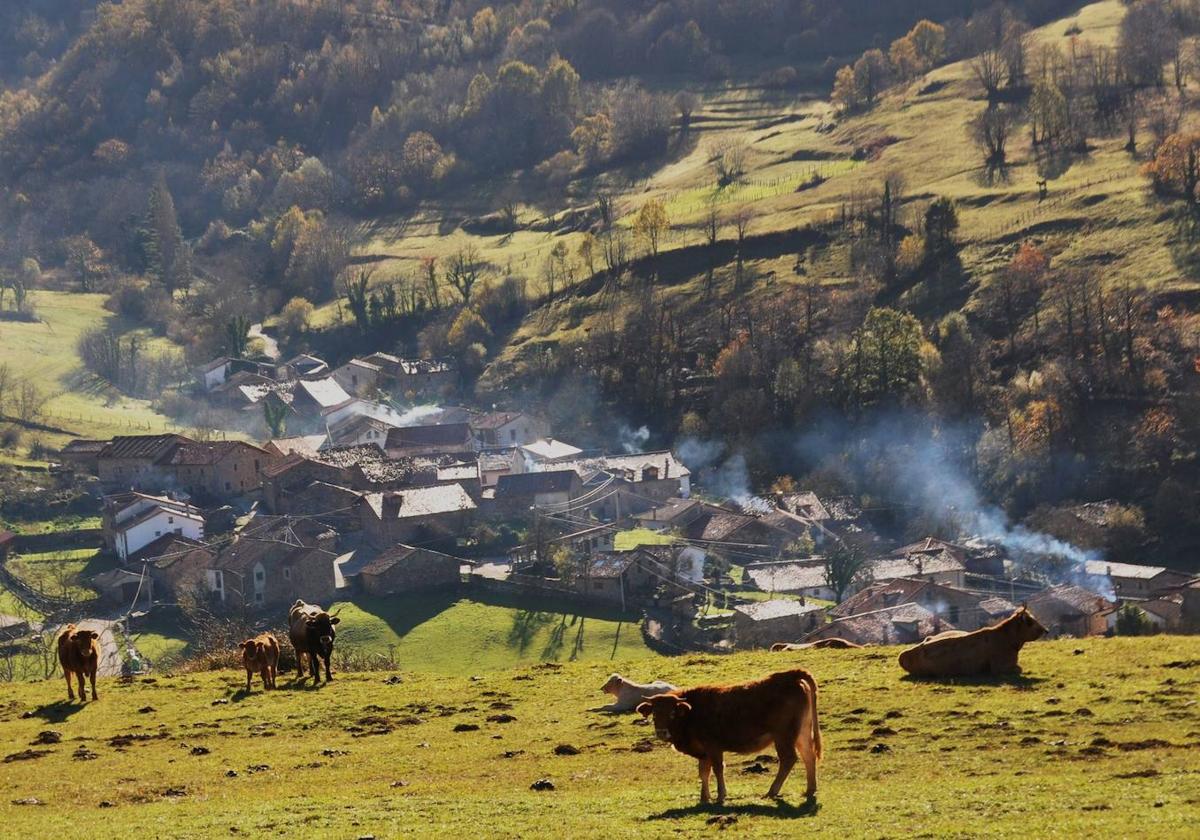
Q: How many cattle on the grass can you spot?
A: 7